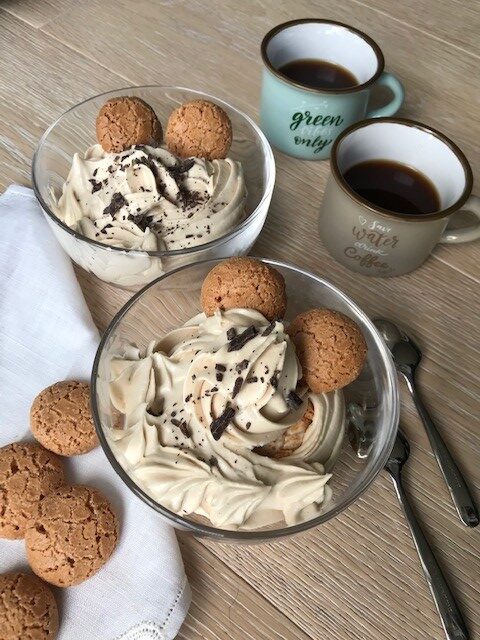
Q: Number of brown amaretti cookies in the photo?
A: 8